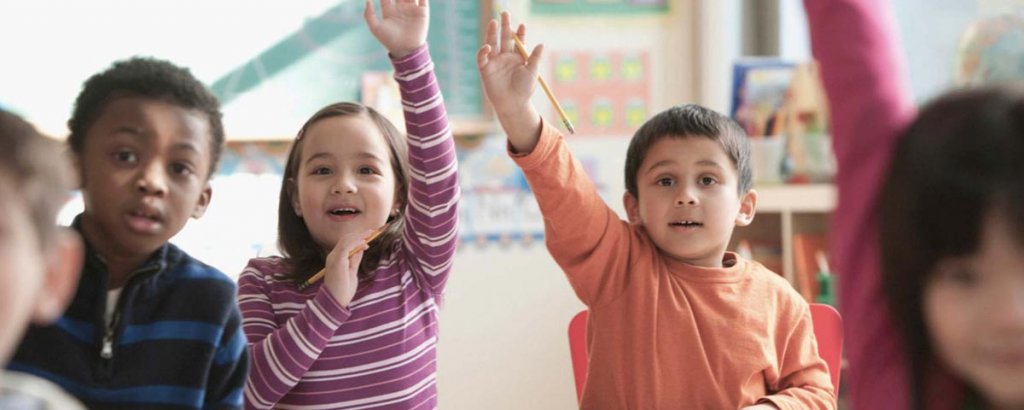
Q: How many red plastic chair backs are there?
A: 1